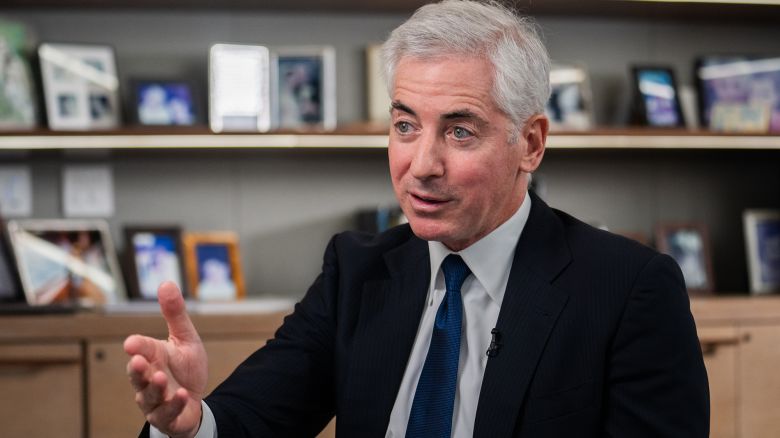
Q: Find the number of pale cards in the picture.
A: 2